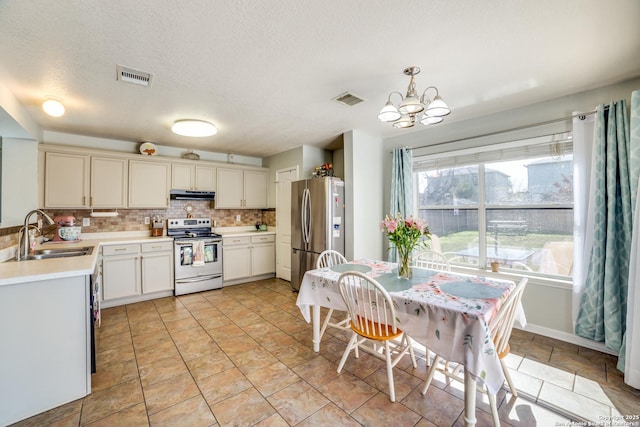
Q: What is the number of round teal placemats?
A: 4